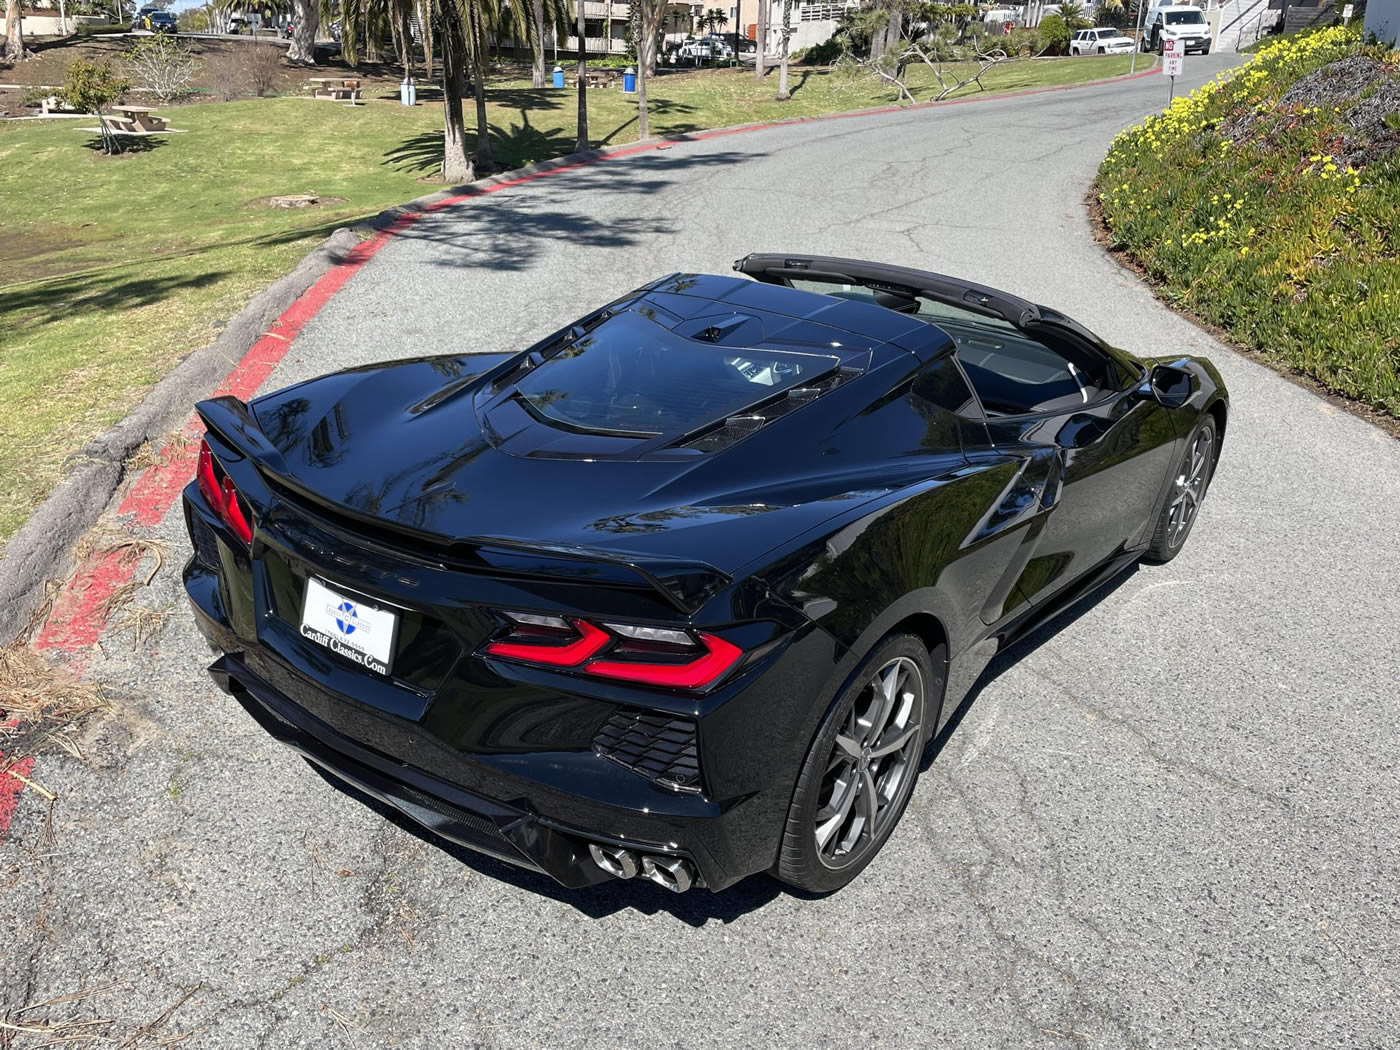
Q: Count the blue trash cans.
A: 2